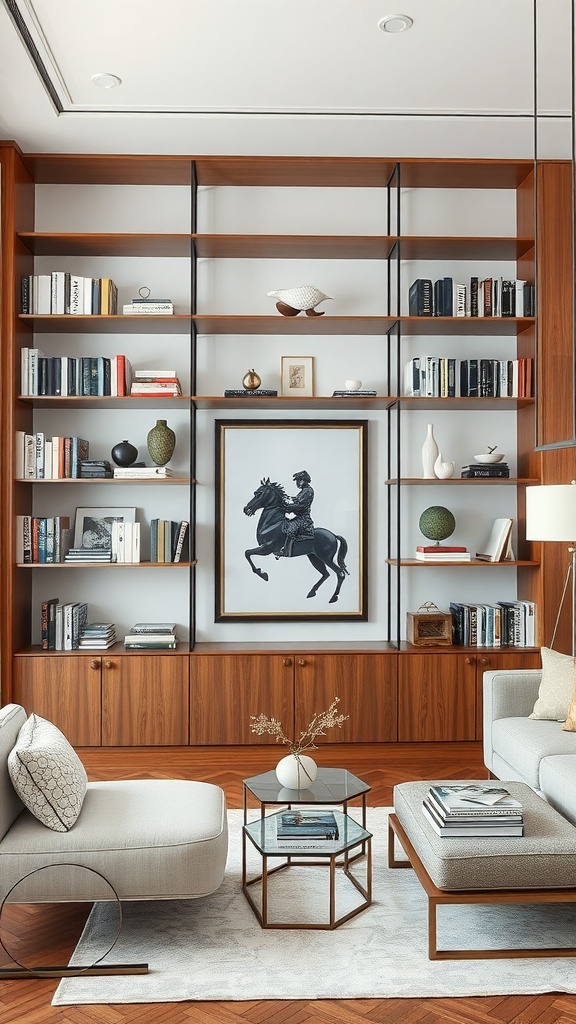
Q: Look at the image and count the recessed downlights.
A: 2